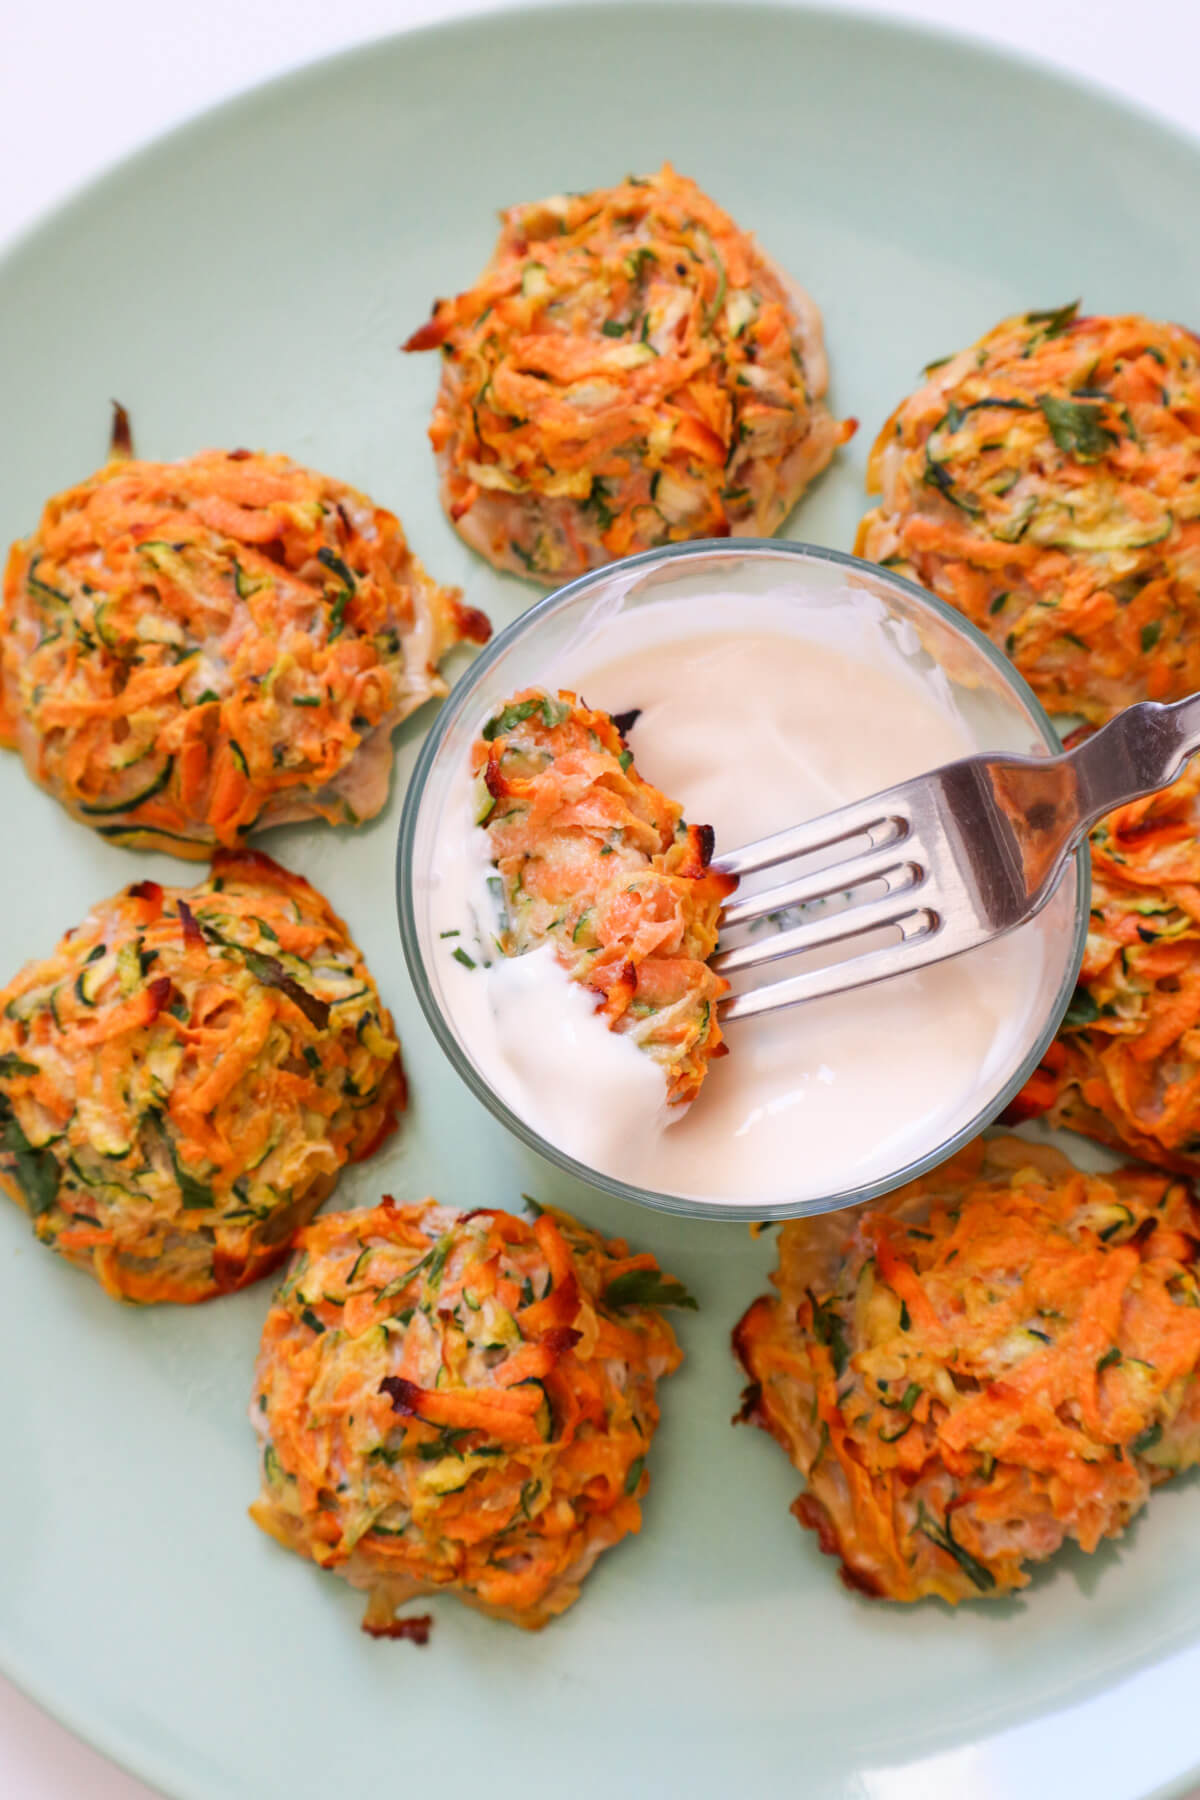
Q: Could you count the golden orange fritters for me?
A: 8